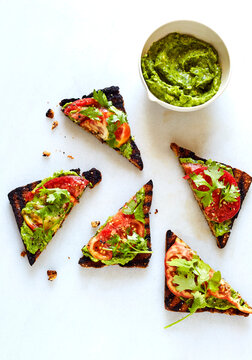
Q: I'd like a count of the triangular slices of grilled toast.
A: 5